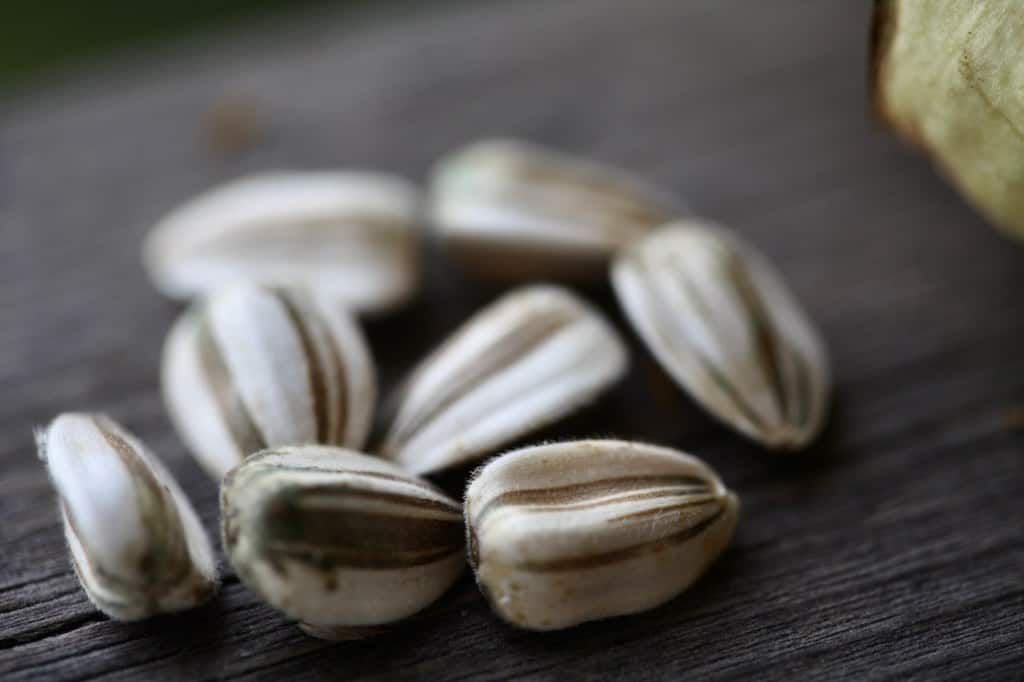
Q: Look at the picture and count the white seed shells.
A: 8